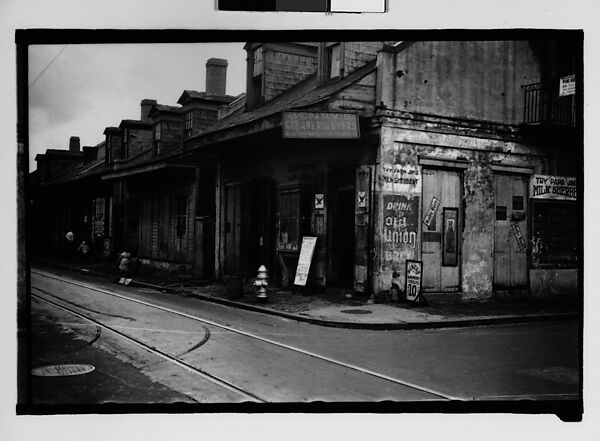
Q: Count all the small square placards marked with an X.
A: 2